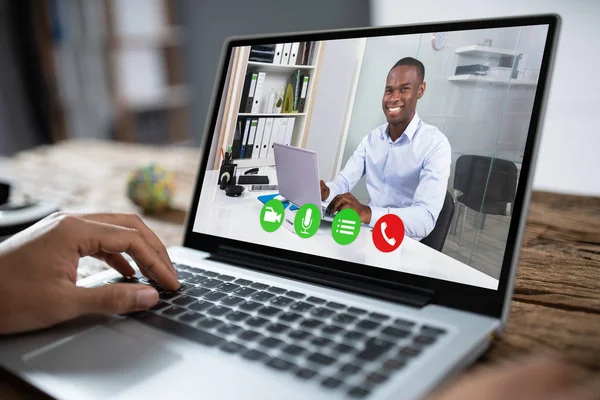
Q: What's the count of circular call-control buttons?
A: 4